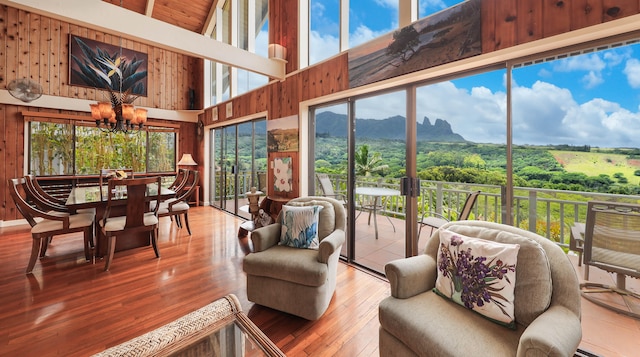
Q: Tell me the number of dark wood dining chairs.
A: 6